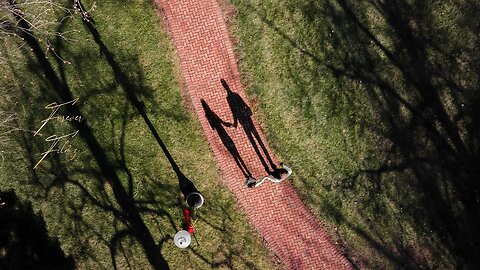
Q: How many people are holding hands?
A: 2